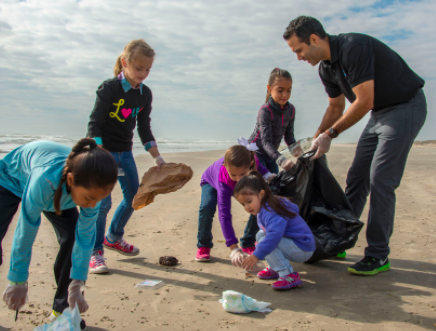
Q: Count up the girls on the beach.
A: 5